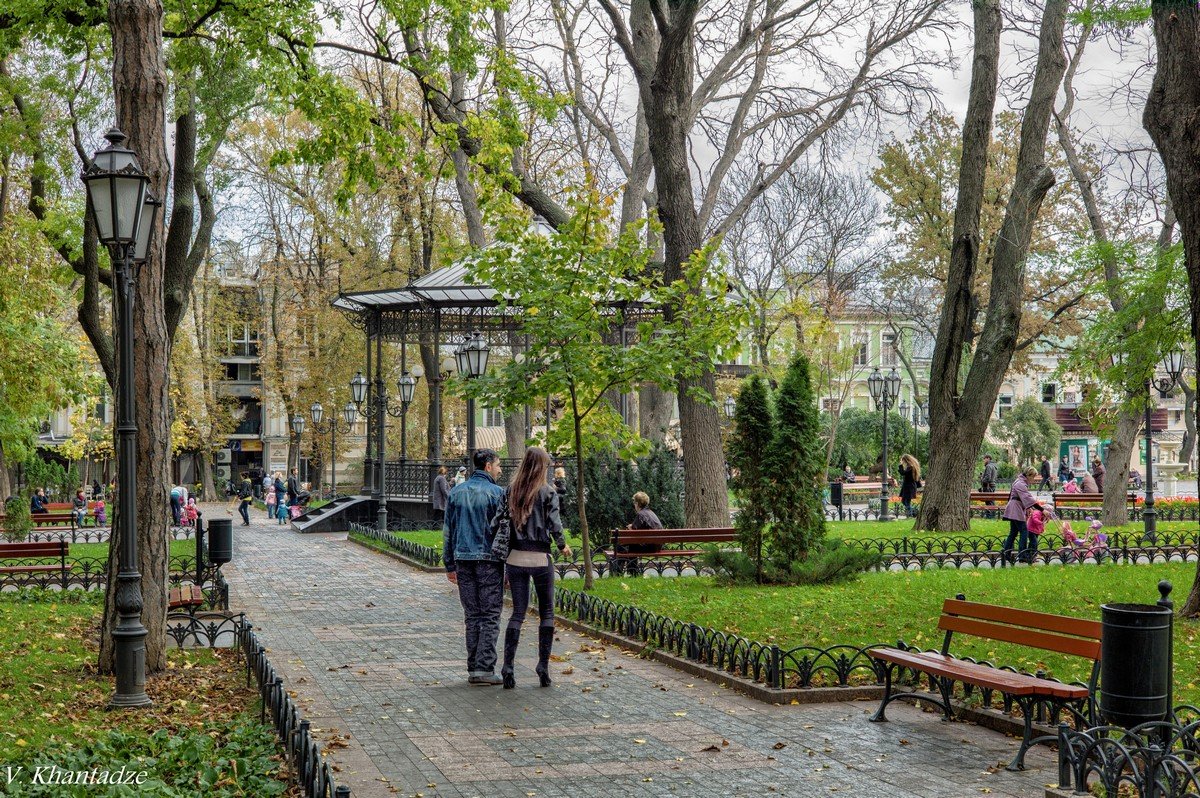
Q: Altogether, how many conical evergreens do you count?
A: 2